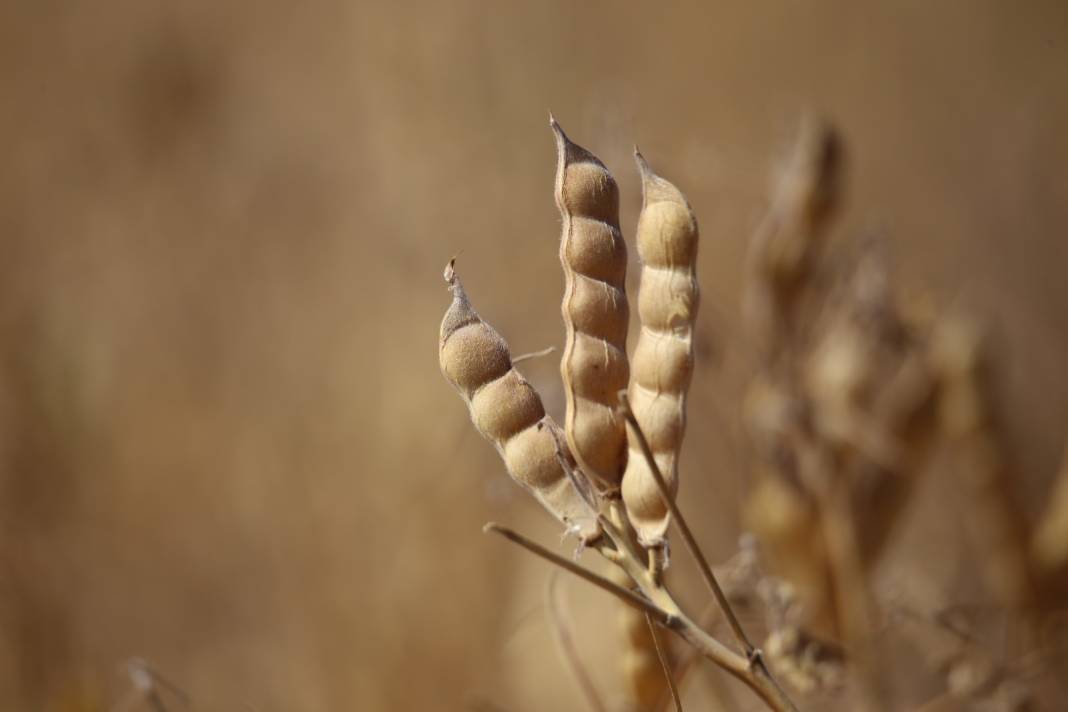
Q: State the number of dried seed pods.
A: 3